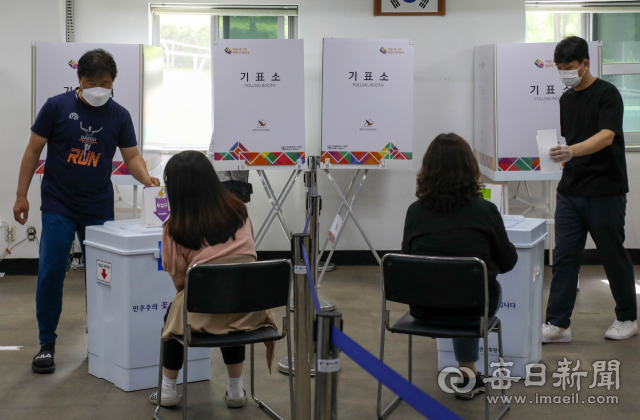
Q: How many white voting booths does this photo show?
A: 4